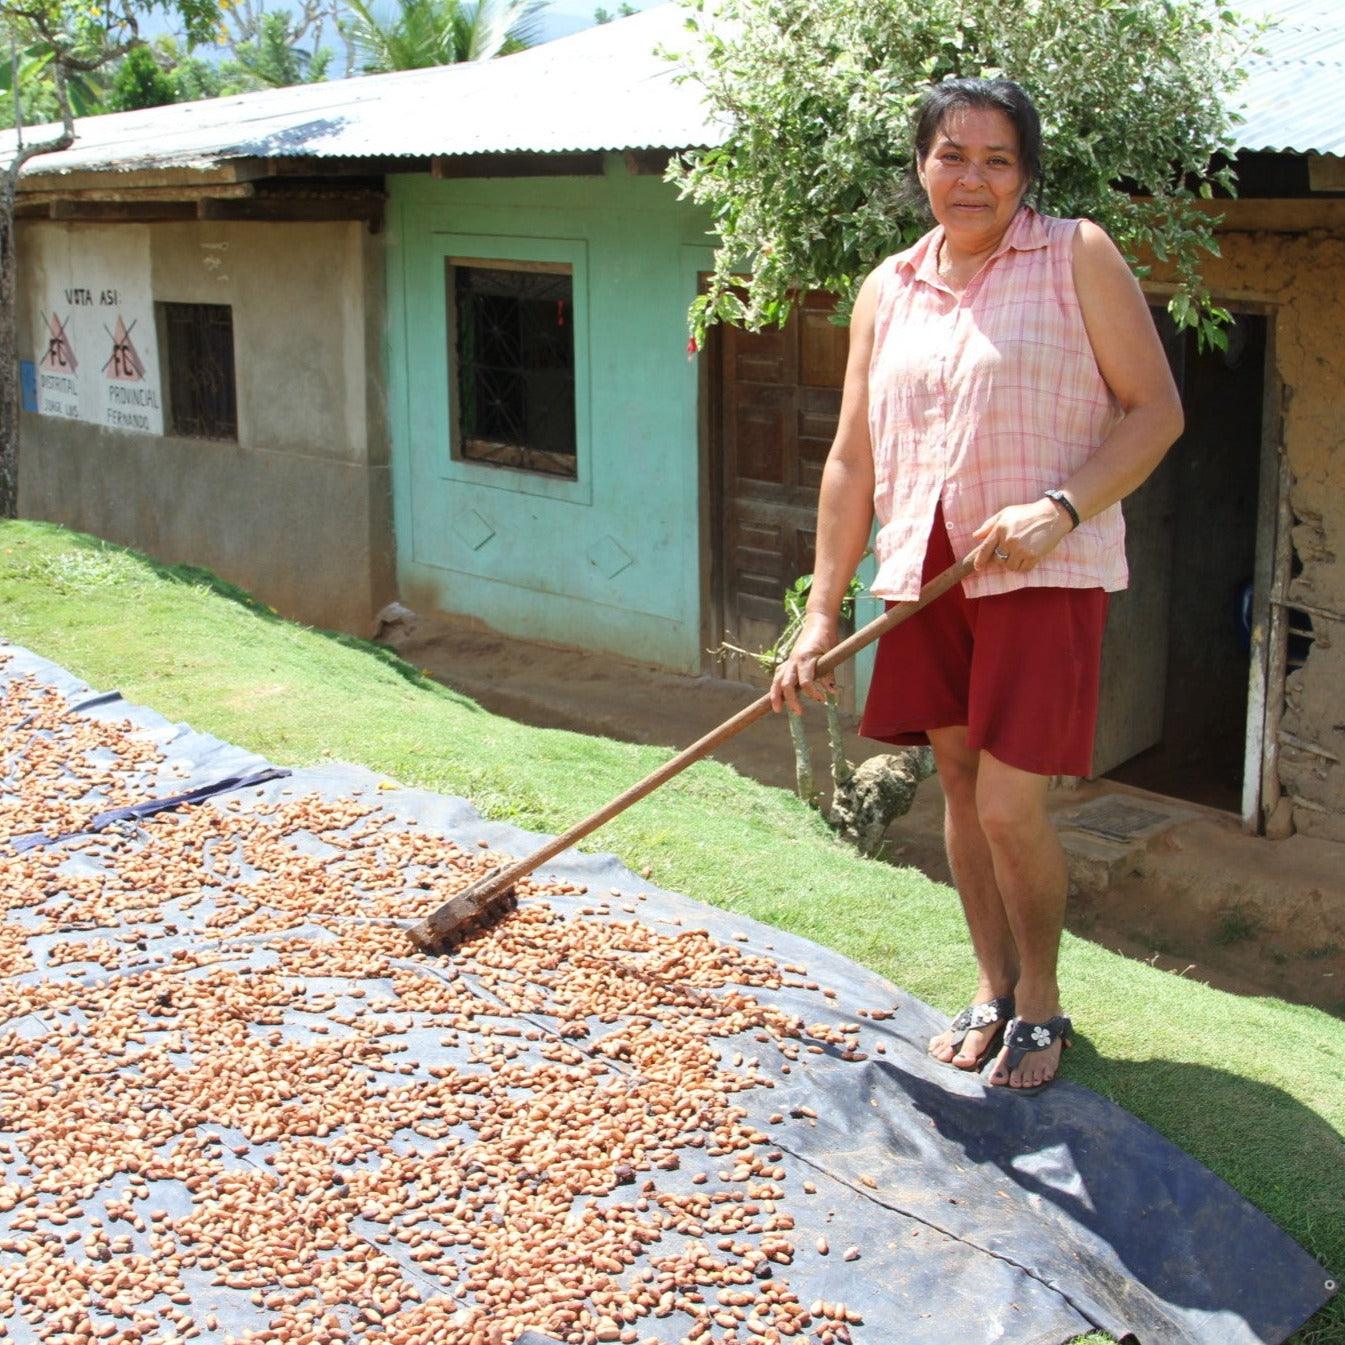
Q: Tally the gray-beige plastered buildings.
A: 1